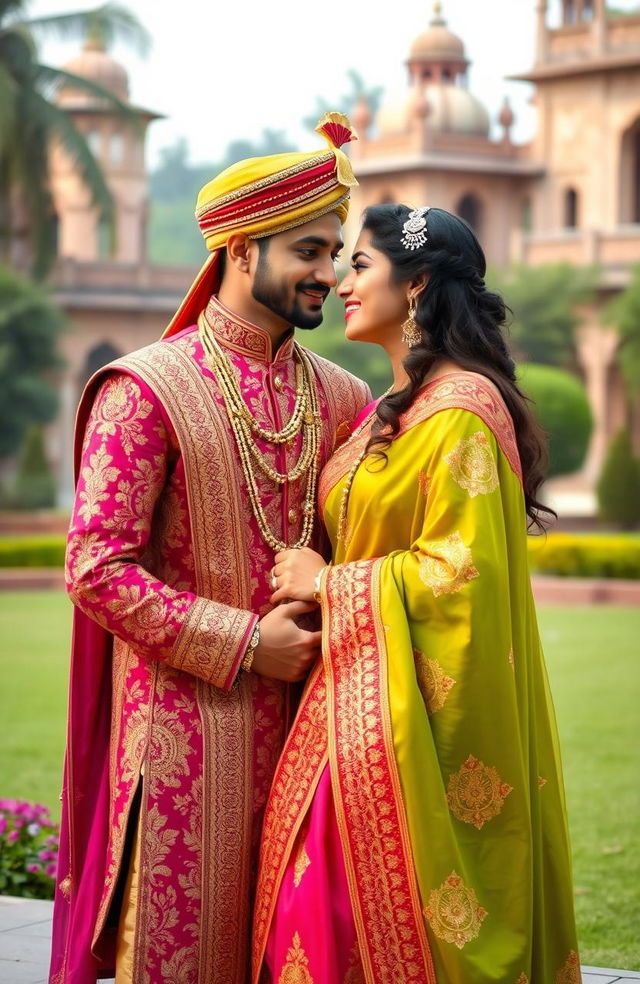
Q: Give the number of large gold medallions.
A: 5